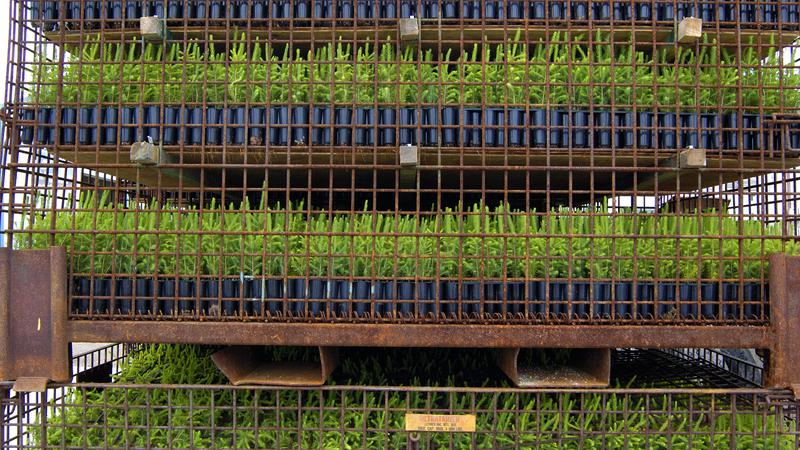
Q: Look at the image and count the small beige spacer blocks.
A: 6